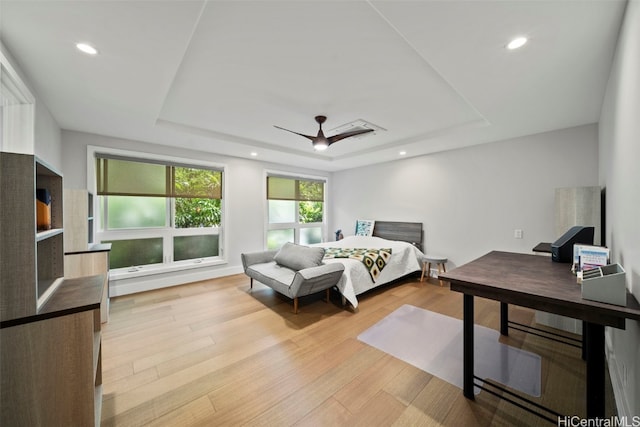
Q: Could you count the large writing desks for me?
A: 1